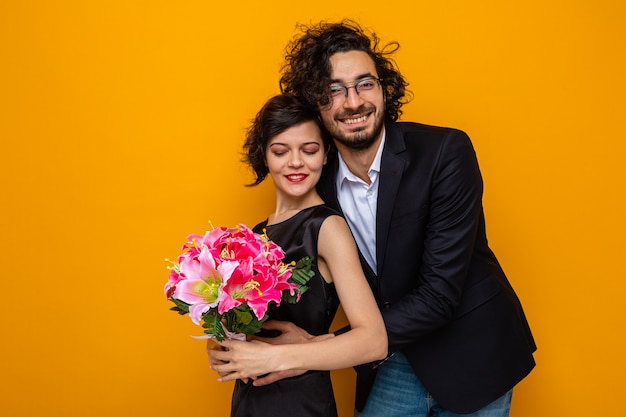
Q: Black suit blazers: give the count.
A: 1